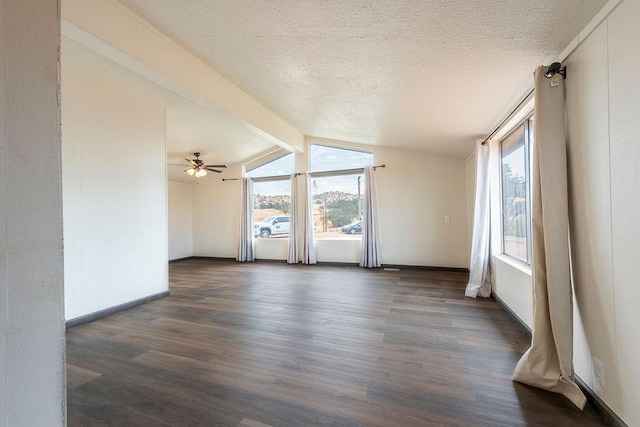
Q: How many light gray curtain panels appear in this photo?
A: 4